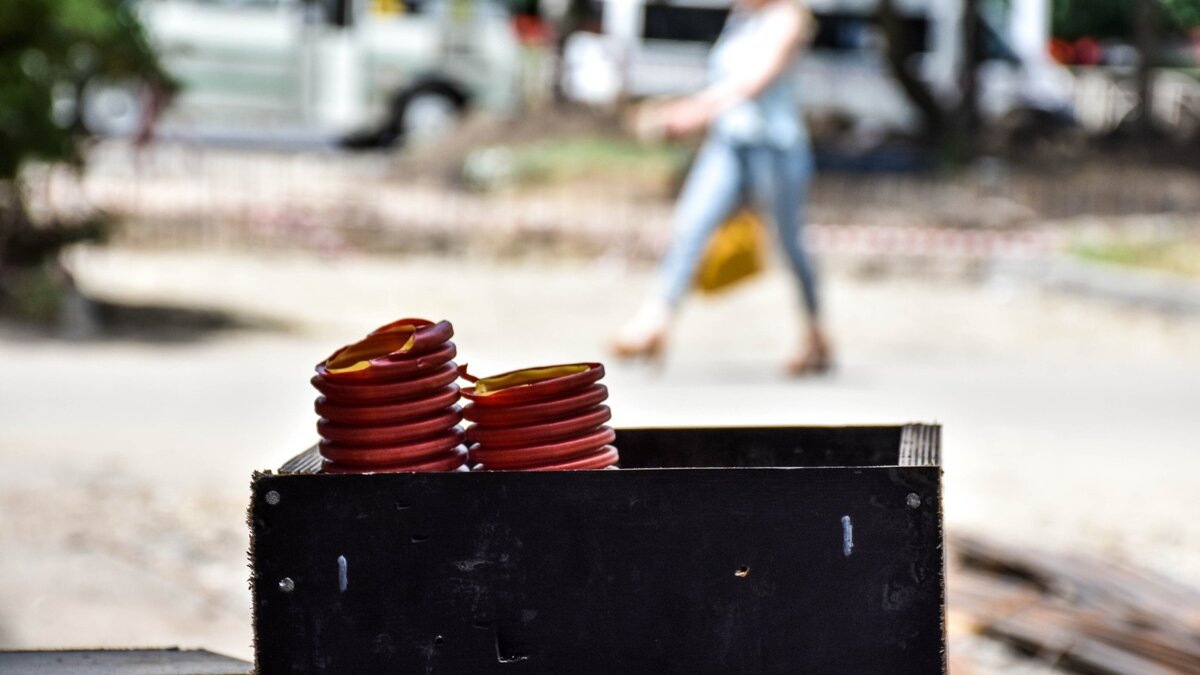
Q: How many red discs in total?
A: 12